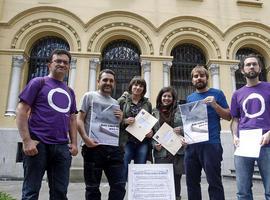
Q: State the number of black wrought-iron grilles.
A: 4